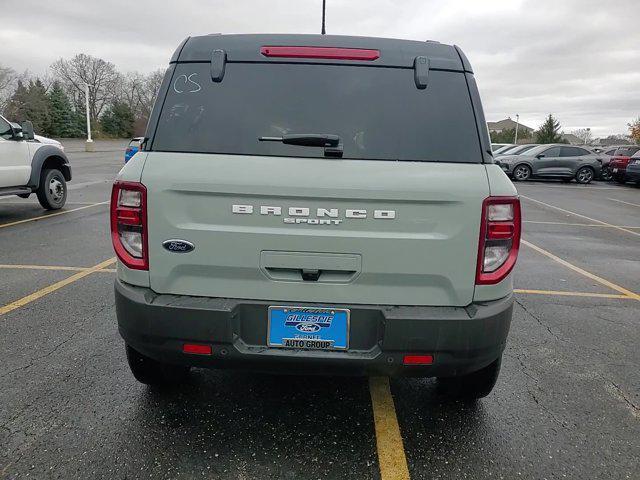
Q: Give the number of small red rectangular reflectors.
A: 2